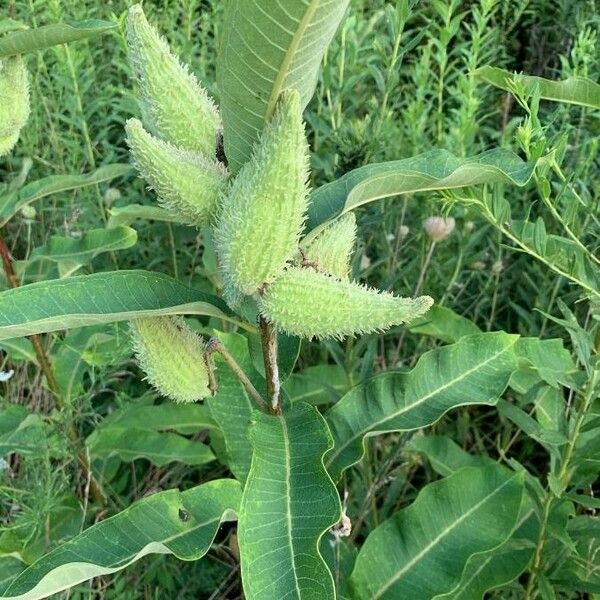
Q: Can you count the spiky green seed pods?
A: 7